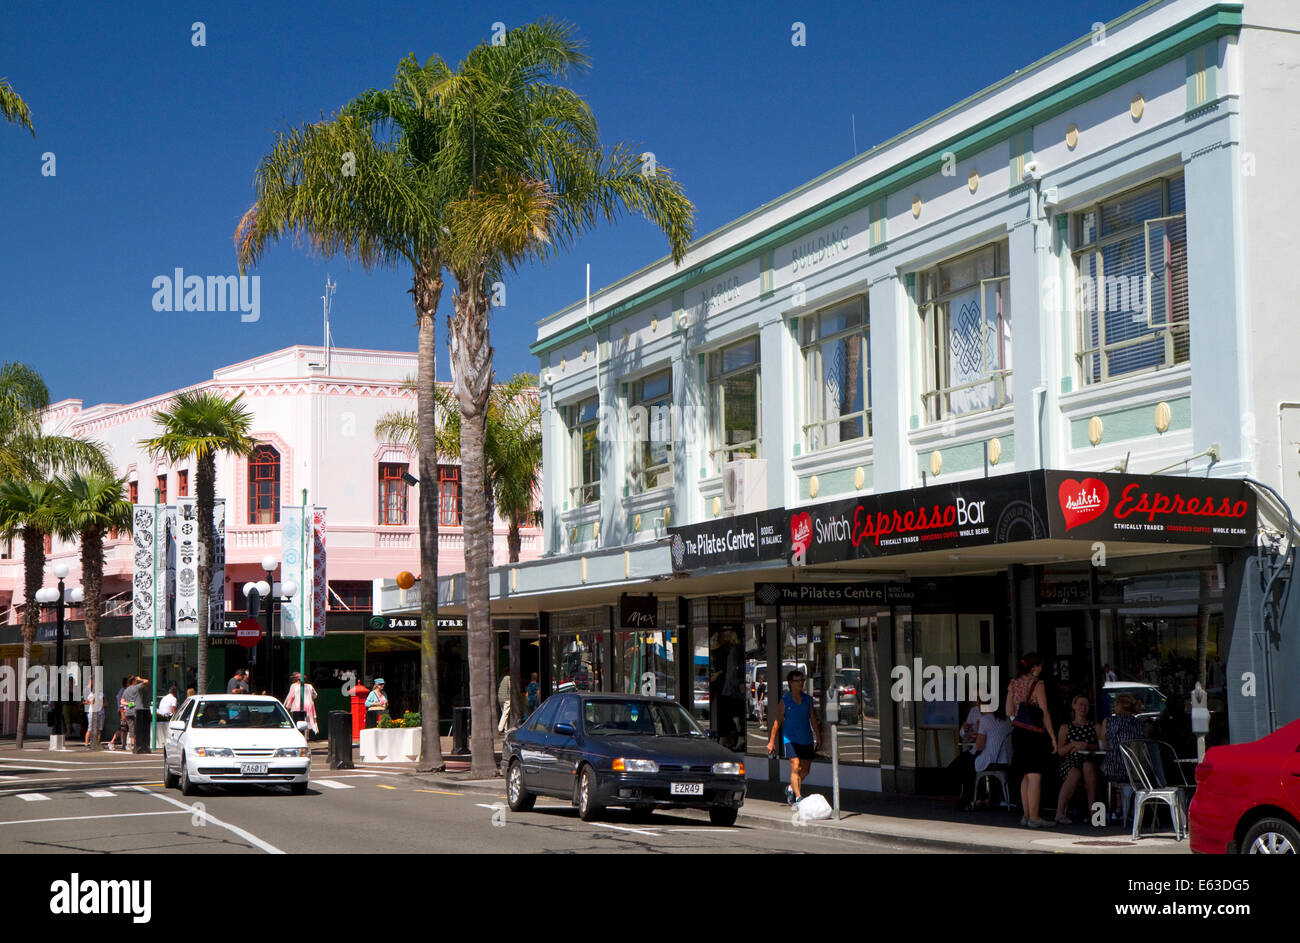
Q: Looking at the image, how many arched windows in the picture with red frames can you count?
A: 1